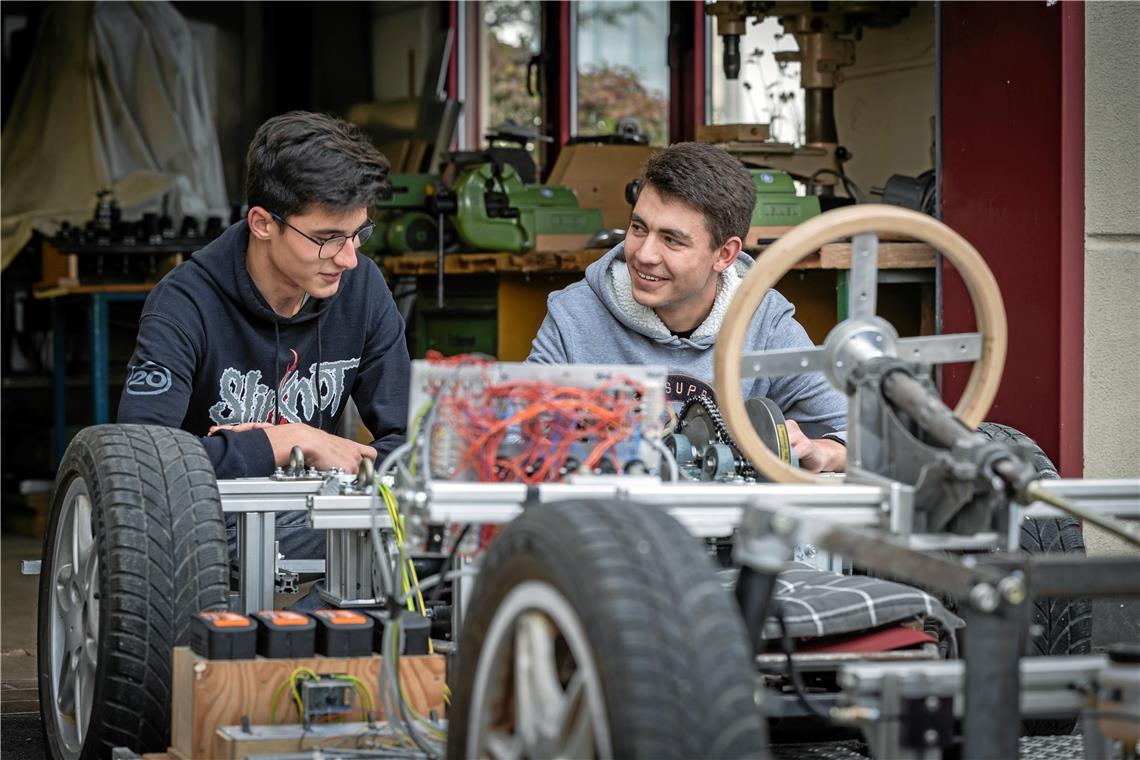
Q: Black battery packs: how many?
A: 4